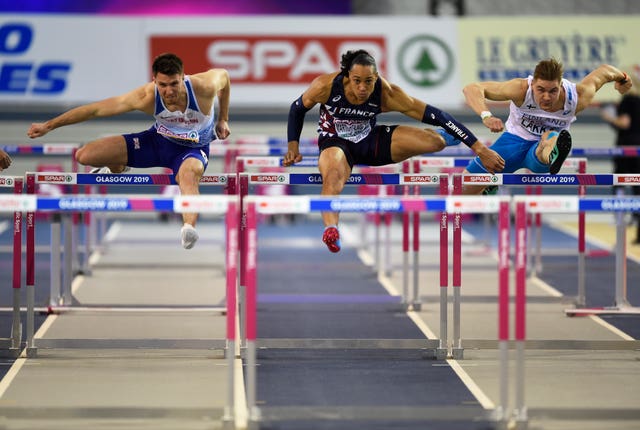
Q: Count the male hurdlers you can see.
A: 3